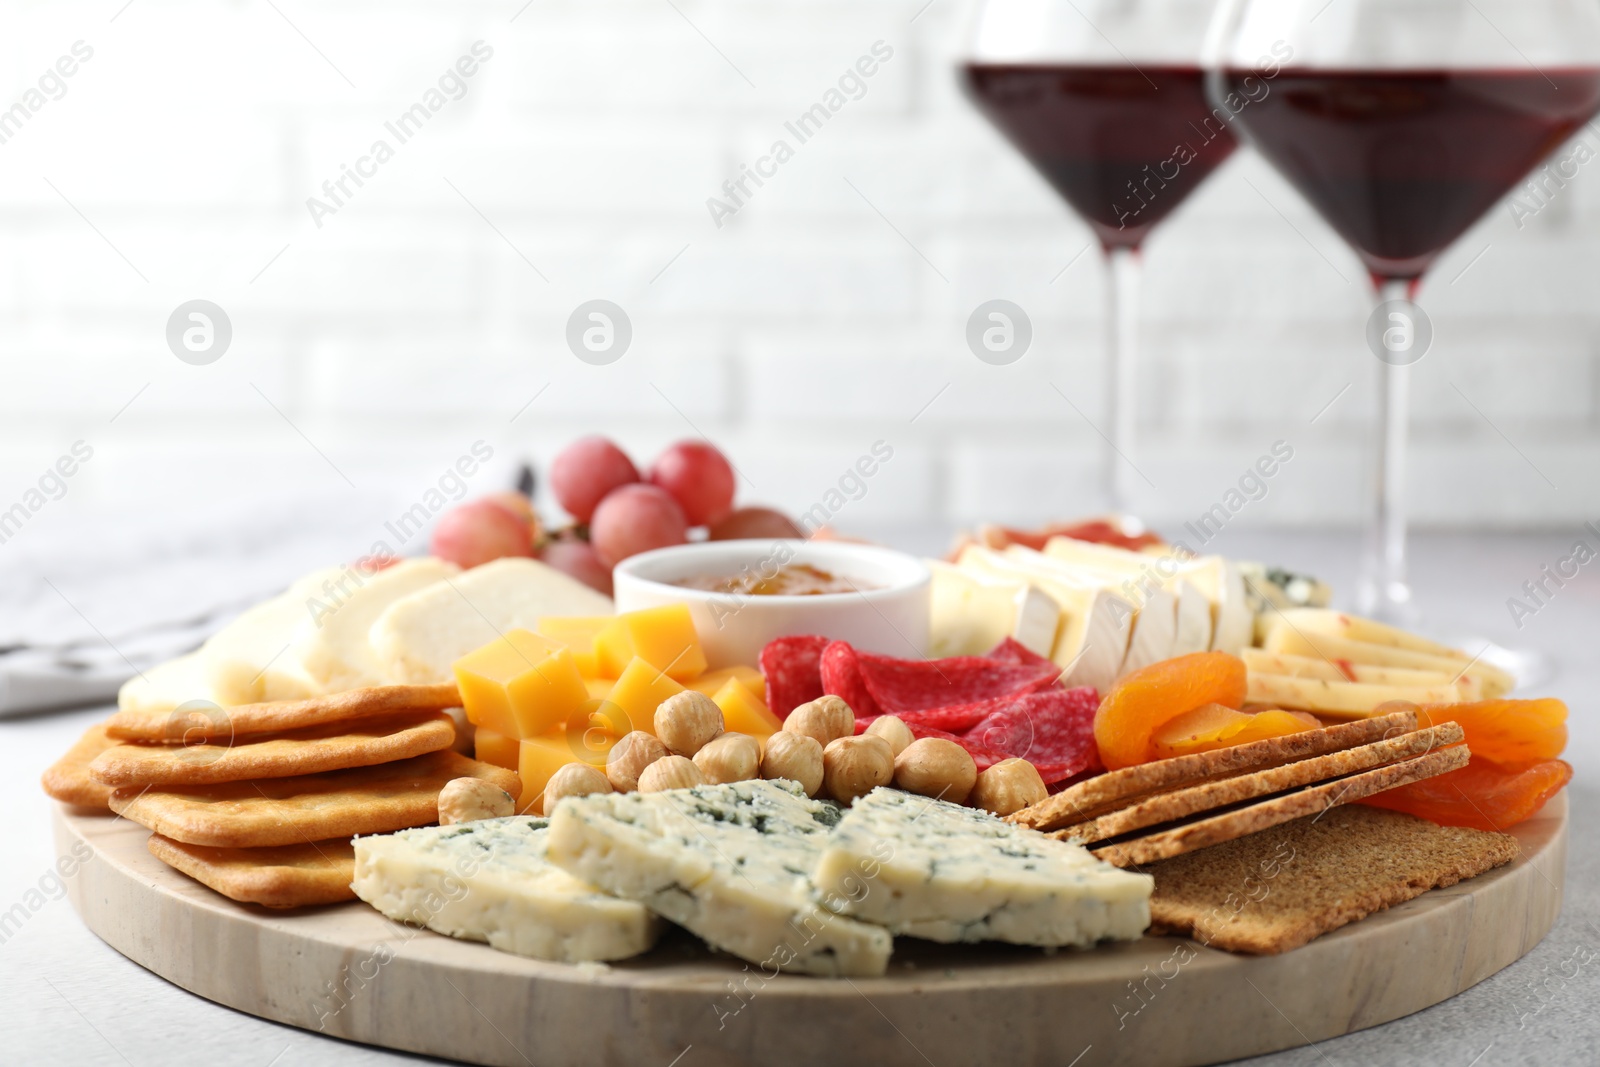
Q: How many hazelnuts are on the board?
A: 12